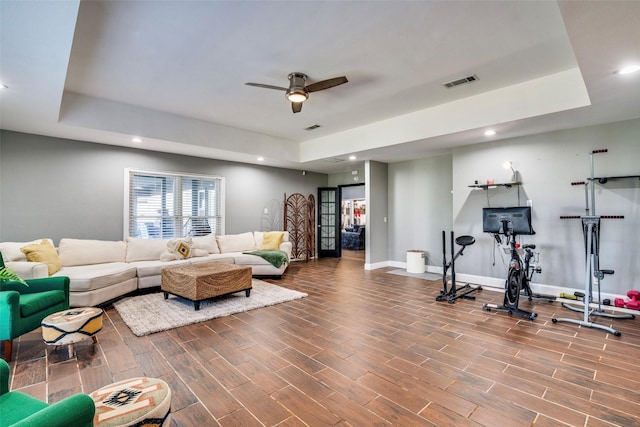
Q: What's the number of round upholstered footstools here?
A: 2